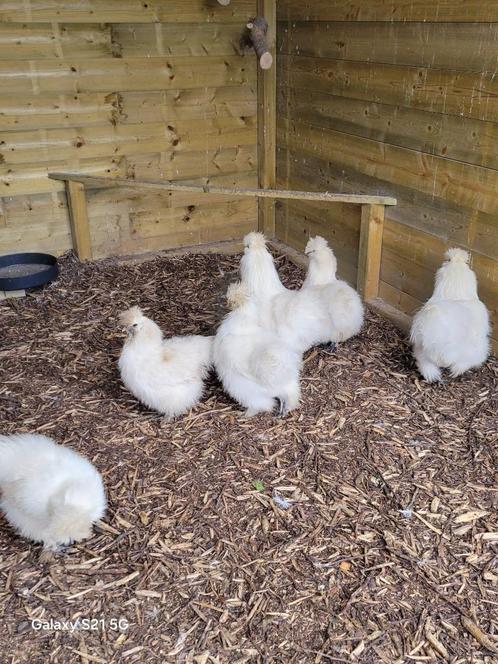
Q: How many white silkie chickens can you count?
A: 6